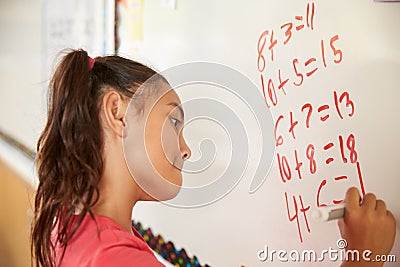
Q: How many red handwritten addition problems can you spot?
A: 5